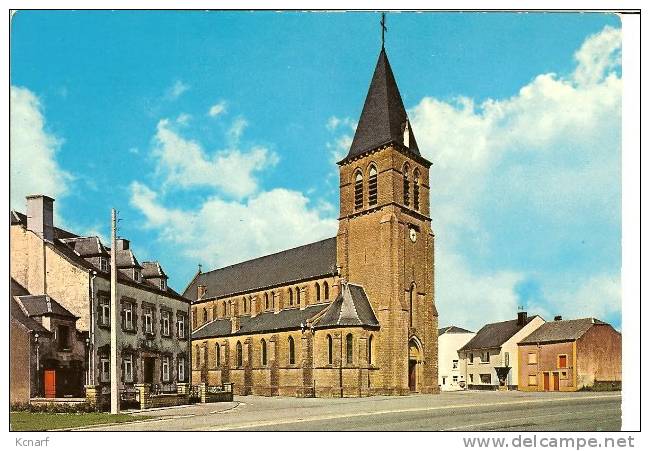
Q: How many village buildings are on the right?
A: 3